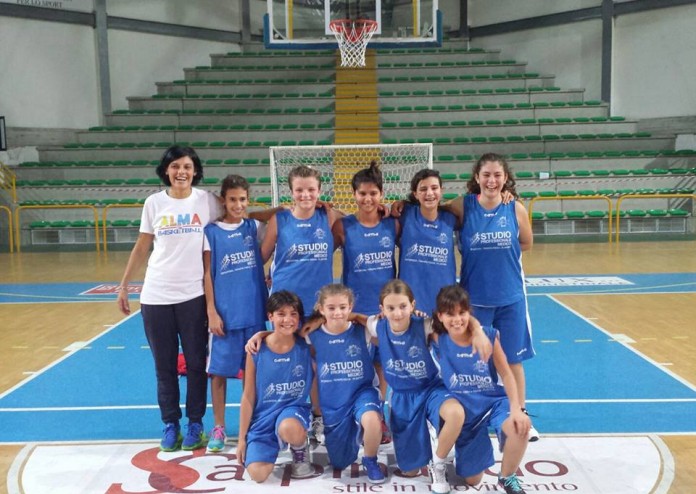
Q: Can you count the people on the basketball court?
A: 10